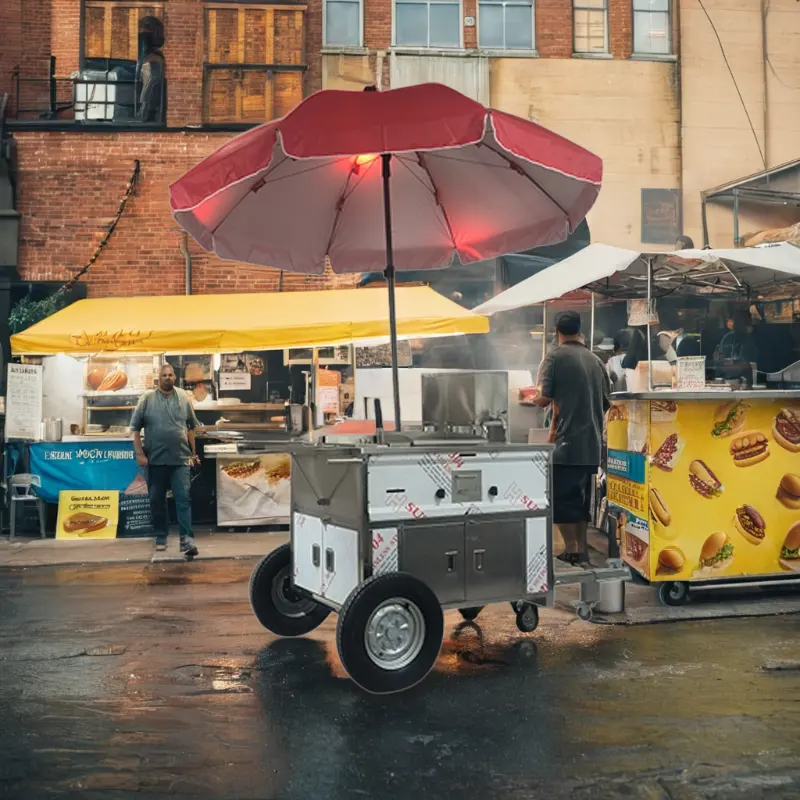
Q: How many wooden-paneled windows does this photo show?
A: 2